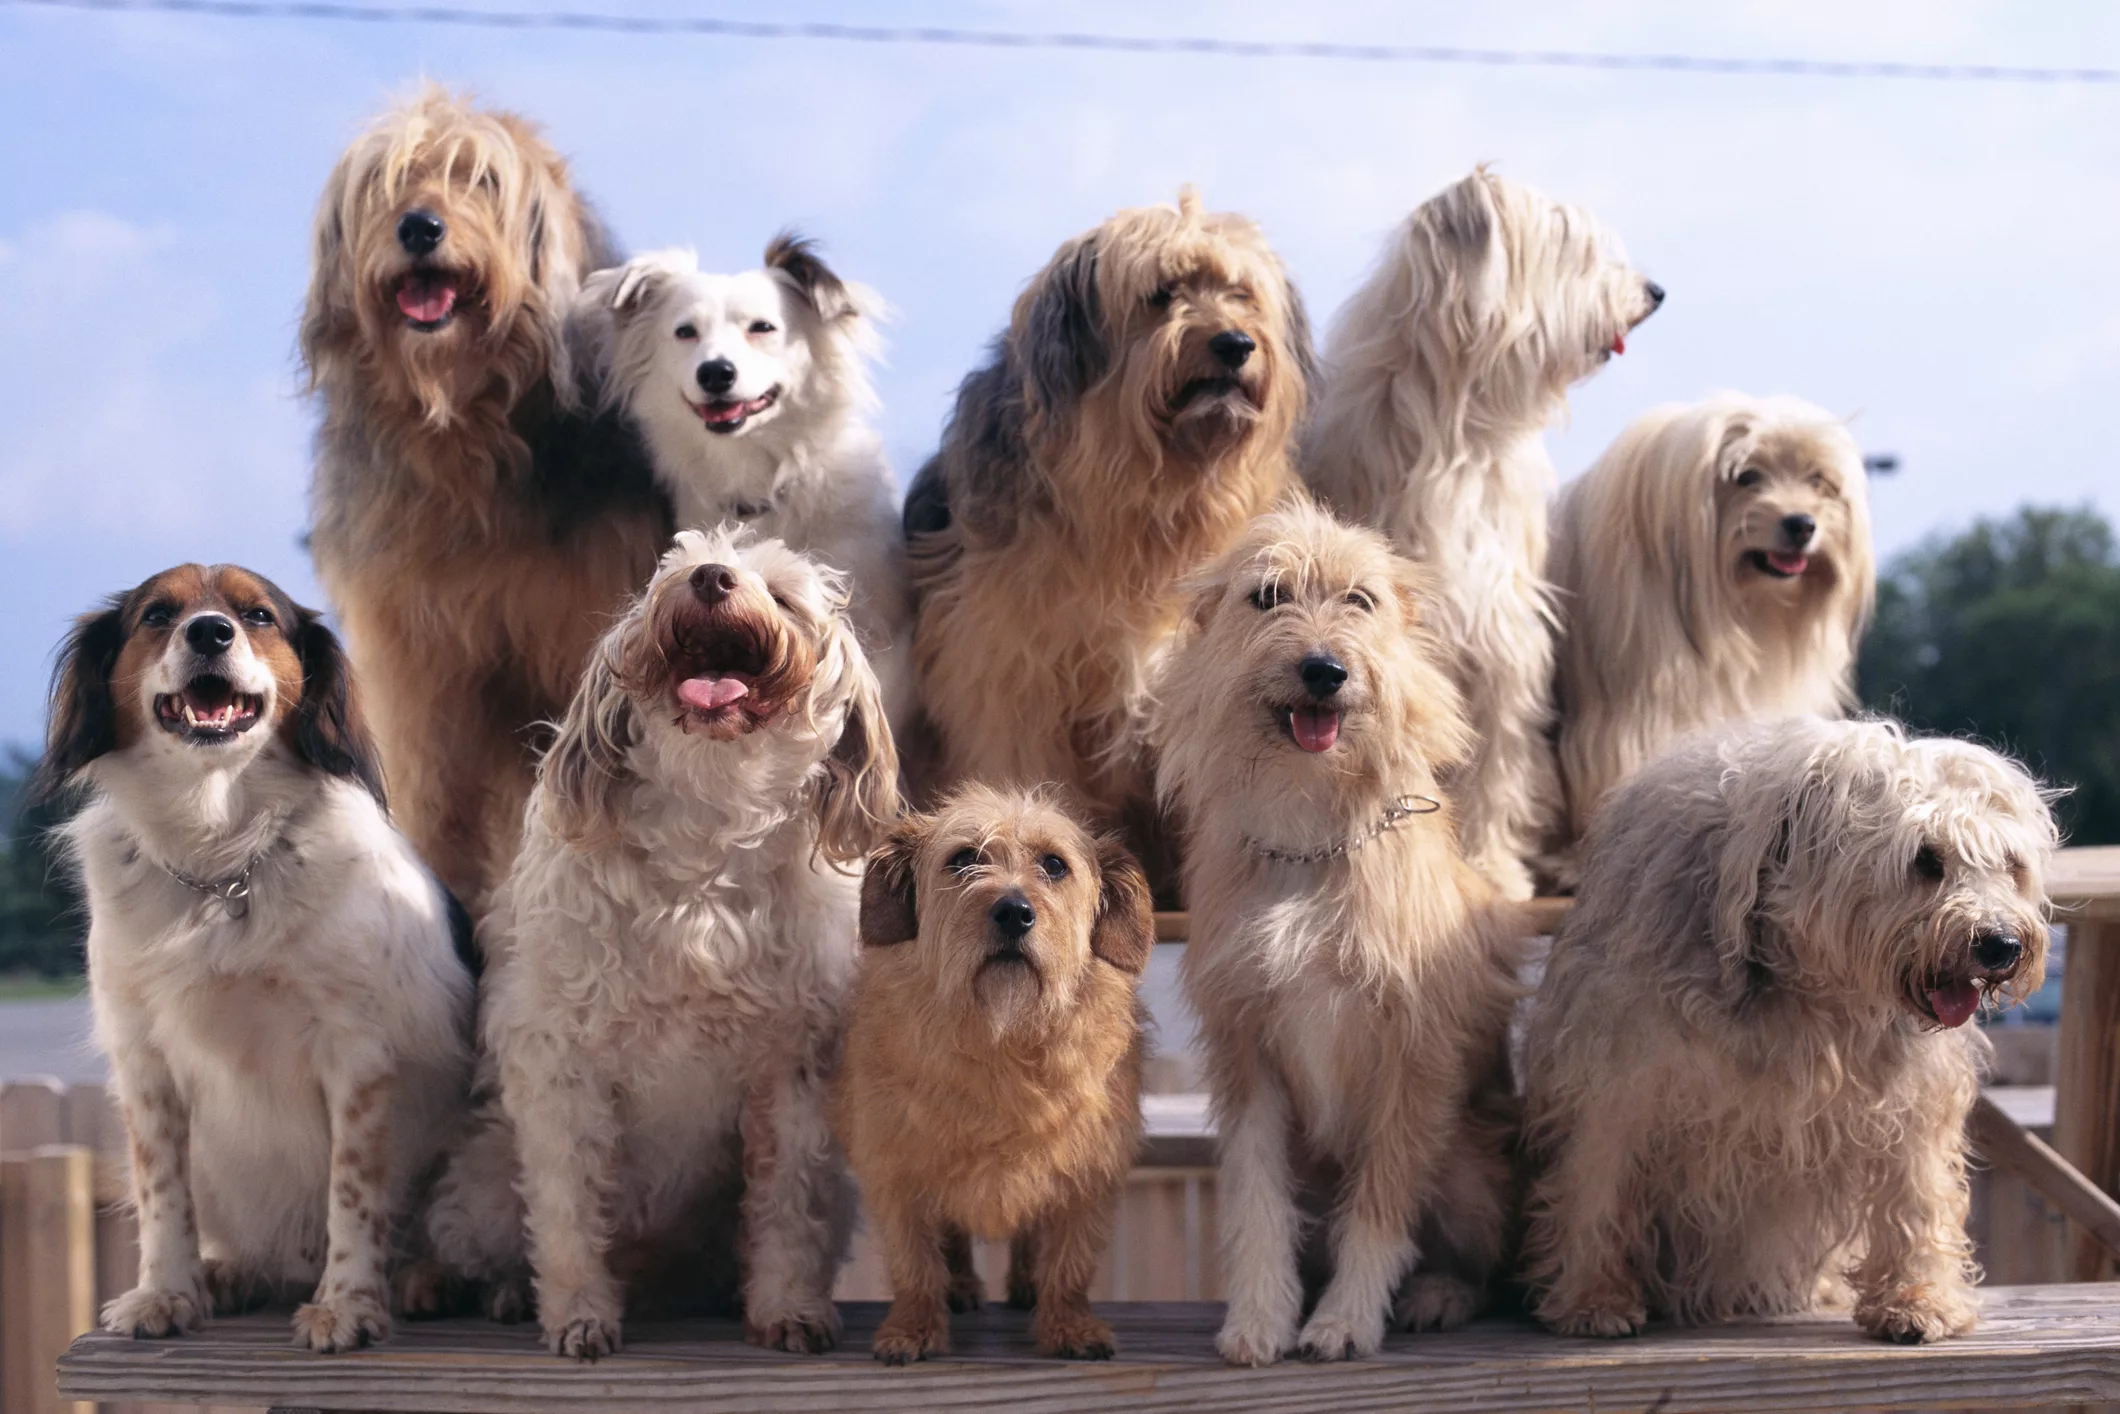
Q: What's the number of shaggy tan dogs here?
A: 4